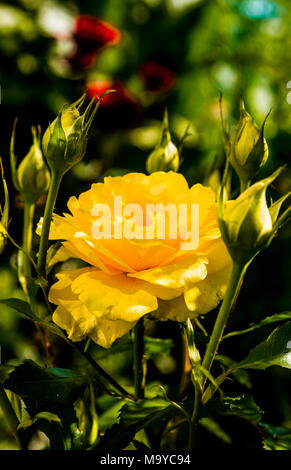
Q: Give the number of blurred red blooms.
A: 3